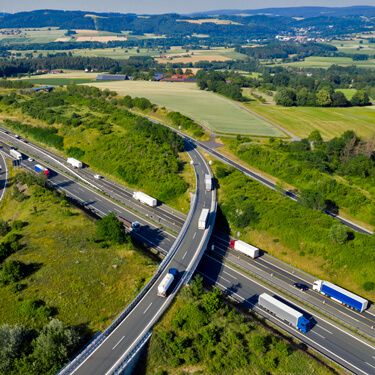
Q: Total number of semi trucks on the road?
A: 11